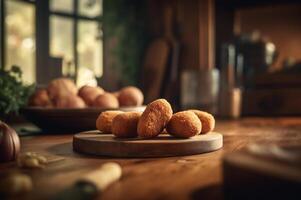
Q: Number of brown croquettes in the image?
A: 5